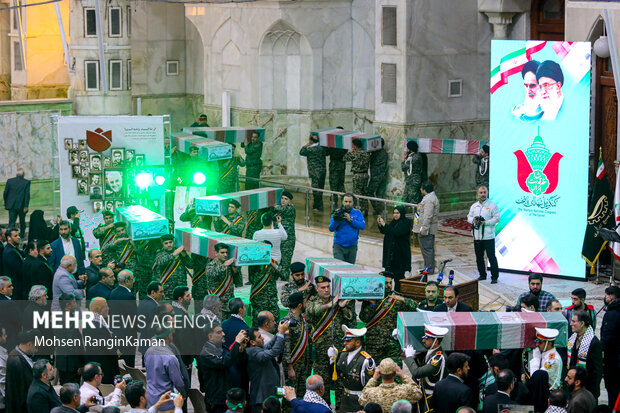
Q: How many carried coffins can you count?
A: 9